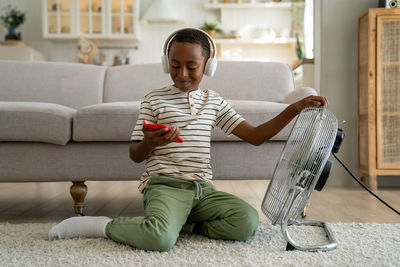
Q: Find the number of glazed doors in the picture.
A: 3